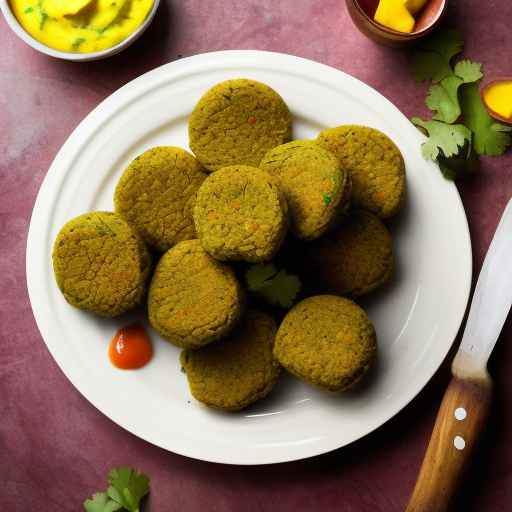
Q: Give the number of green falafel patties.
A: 10